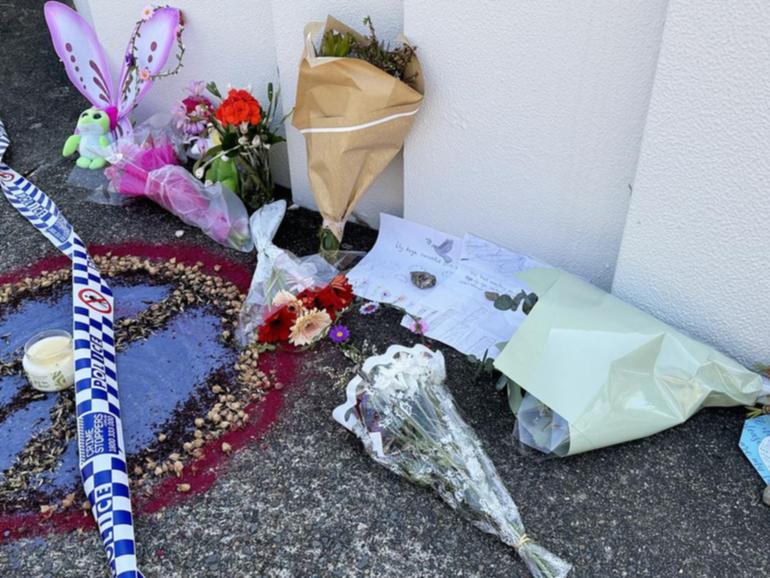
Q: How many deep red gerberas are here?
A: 3